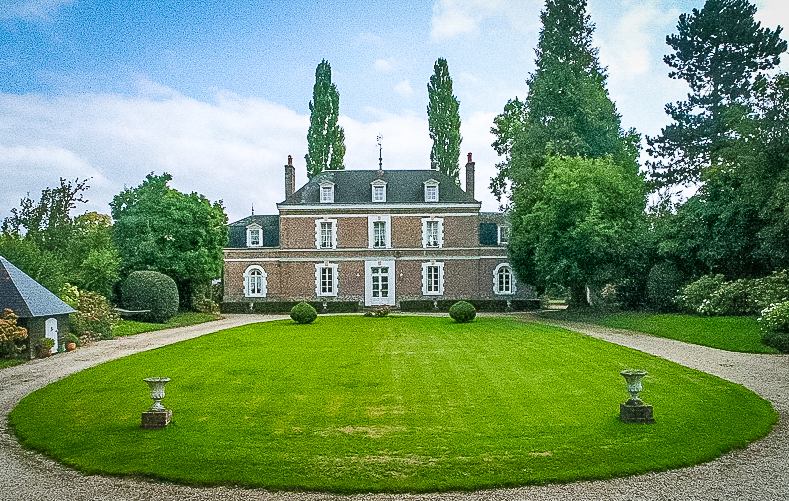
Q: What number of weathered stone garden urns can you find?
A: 2